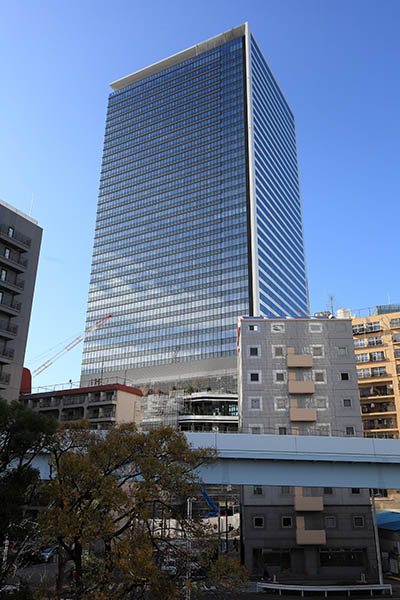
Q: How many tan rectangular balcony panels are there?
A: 5